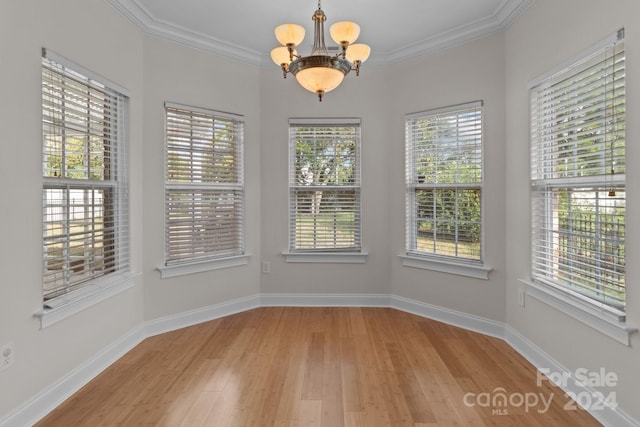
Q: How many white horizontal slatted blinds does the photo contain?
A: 5